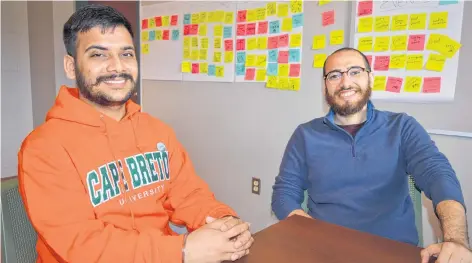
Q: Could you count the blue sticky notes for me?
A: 13